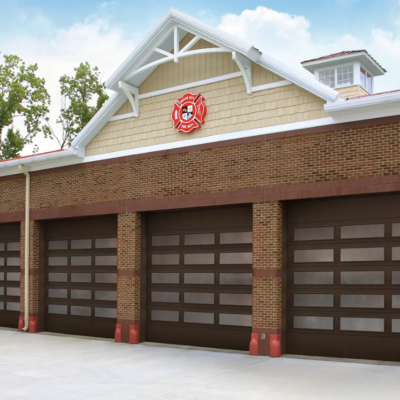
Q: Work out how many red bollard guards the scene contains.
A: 6